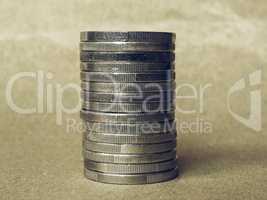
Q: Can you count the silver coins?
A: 15